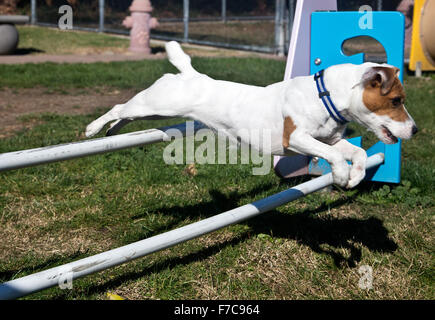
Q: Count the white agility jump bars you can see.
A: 2